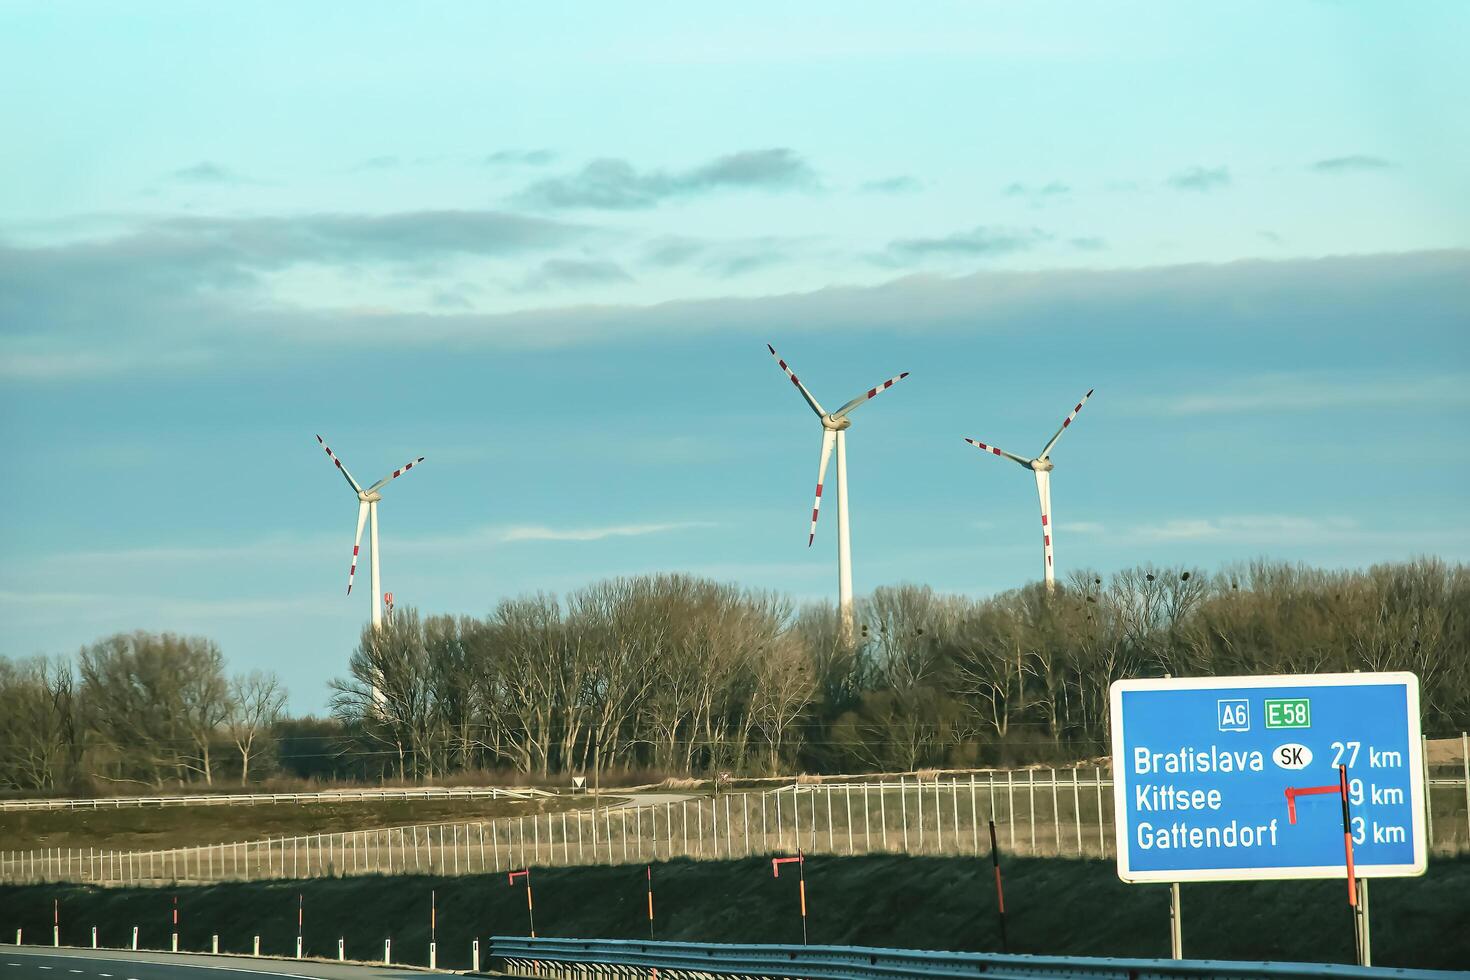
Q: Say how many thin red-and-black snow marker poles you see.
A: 9